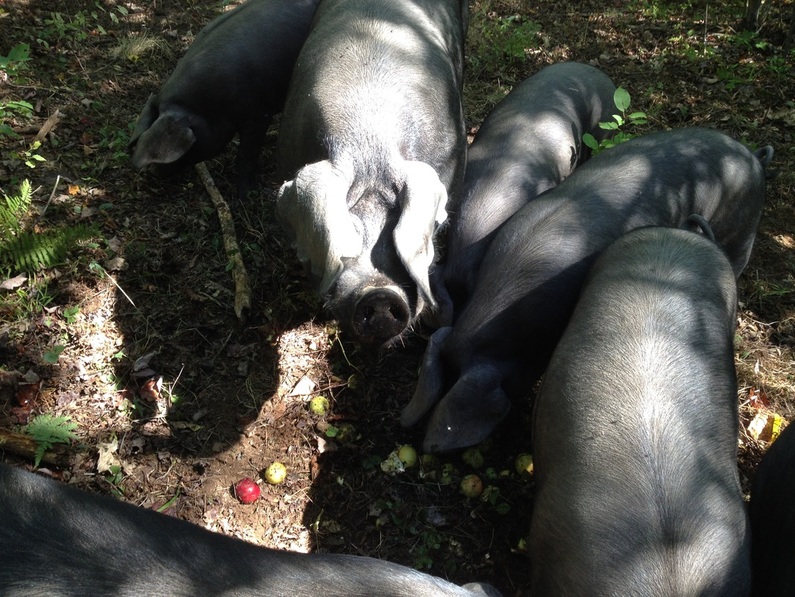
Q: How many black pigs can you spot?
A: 7